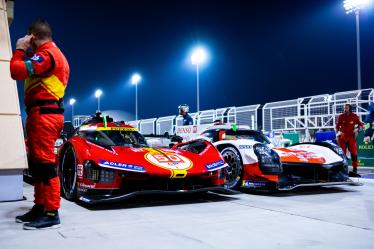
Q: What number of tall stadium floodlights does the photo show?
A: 5